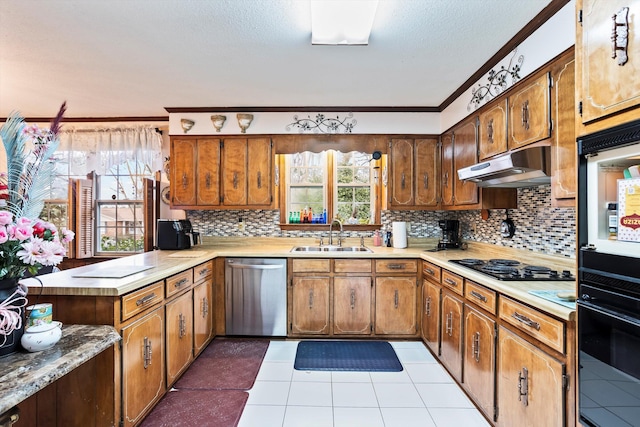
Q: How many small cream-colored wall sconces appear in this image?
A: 3